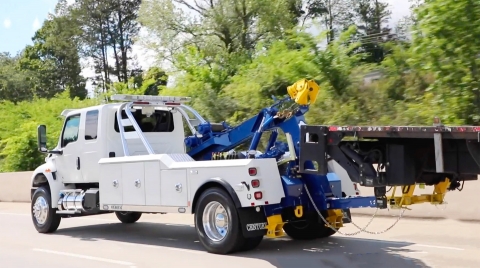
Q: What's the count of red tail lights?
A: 3